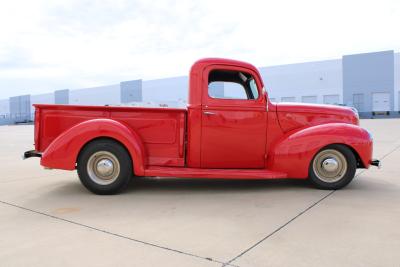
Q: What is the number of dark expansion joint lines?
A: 2